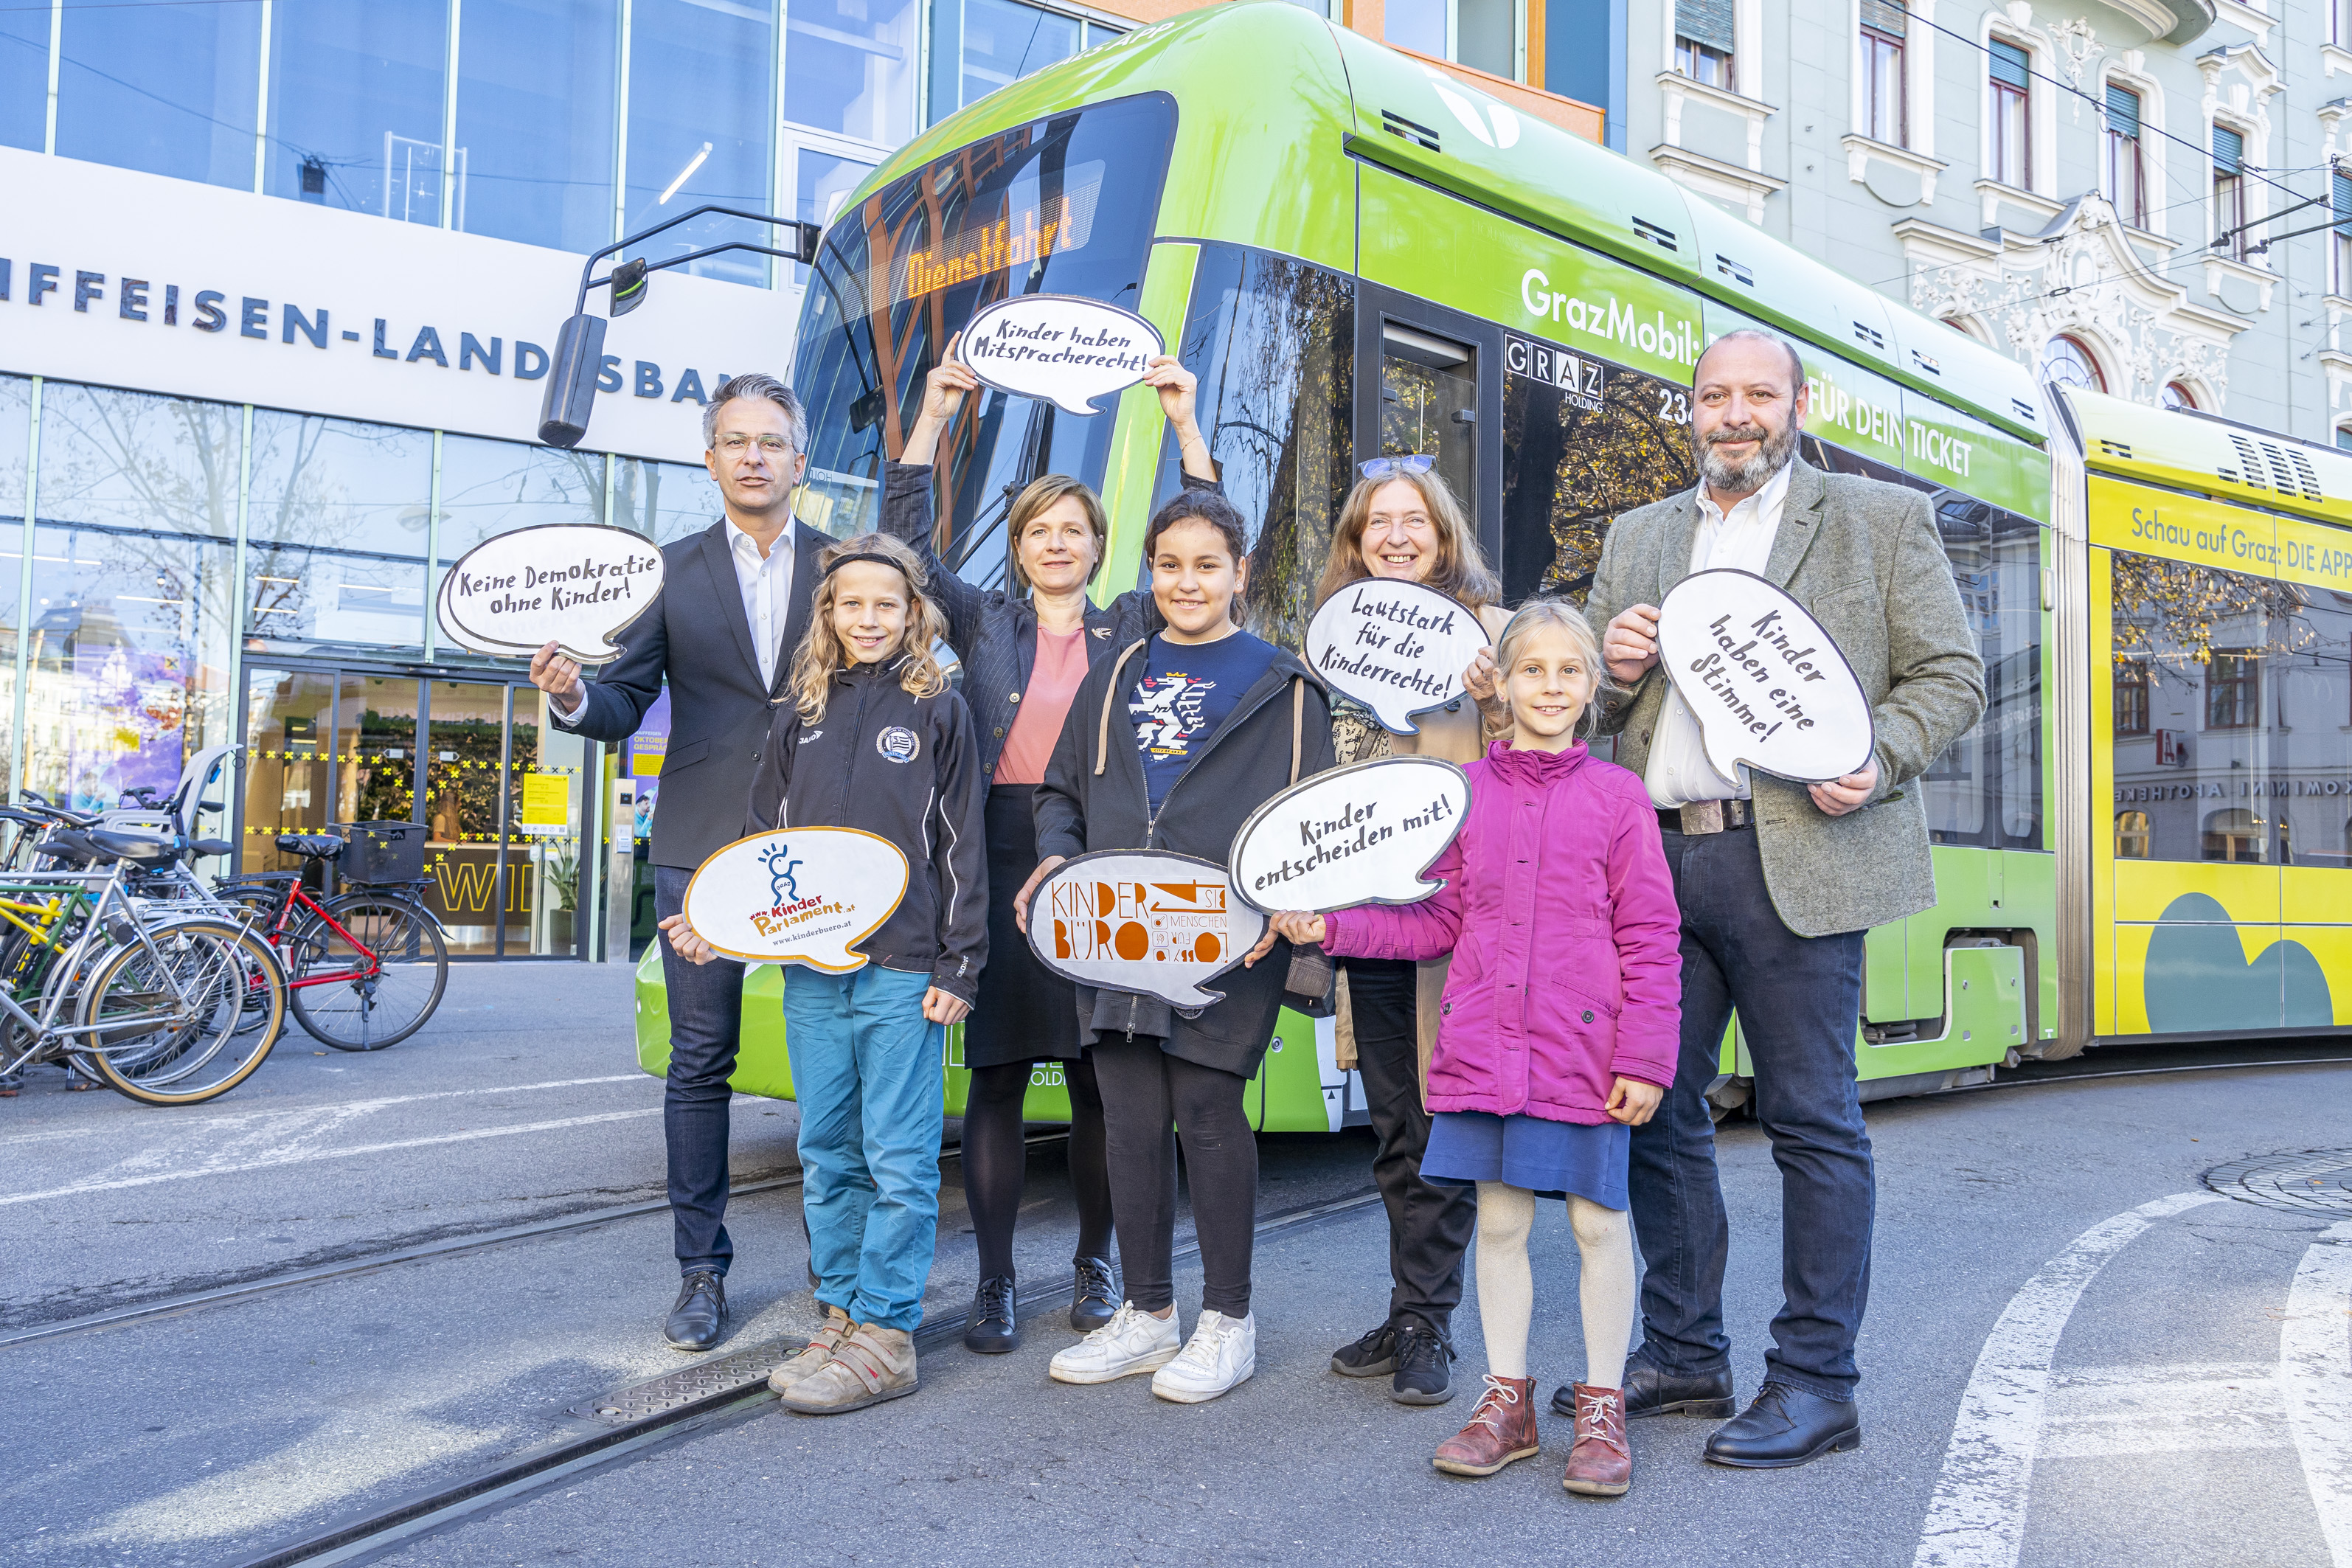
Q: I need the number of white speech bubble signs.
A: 7